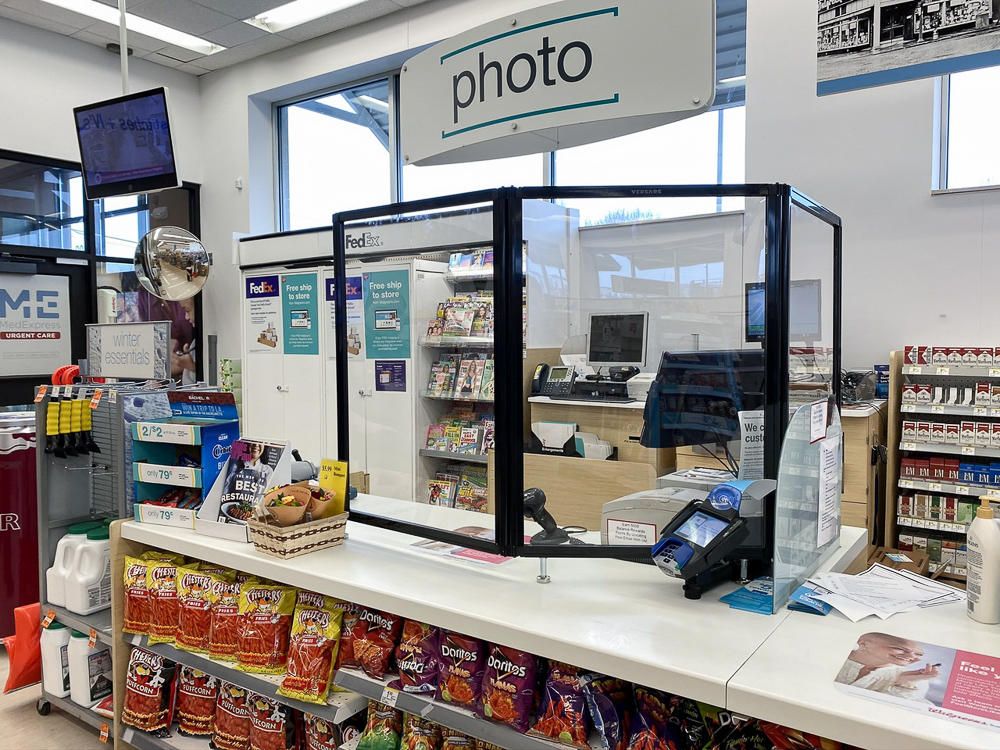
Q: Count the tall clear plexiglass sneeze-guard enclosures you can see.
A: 1